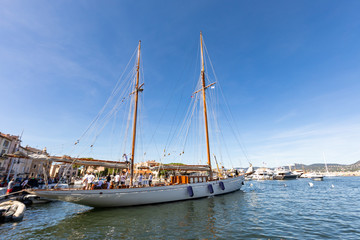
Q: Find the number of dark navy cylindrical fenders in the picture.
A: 3